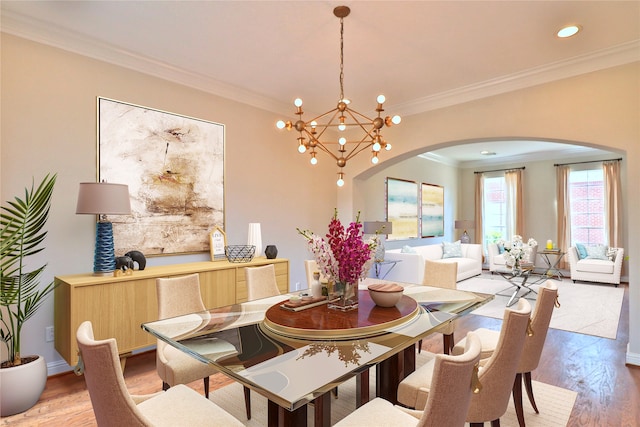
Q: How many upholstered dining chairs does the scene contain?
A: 8